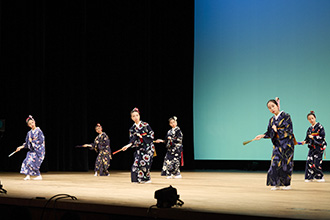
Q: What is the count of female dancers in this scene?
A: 6